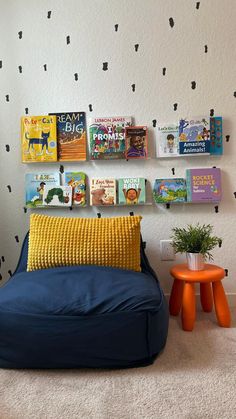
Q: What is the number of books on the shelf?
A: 13